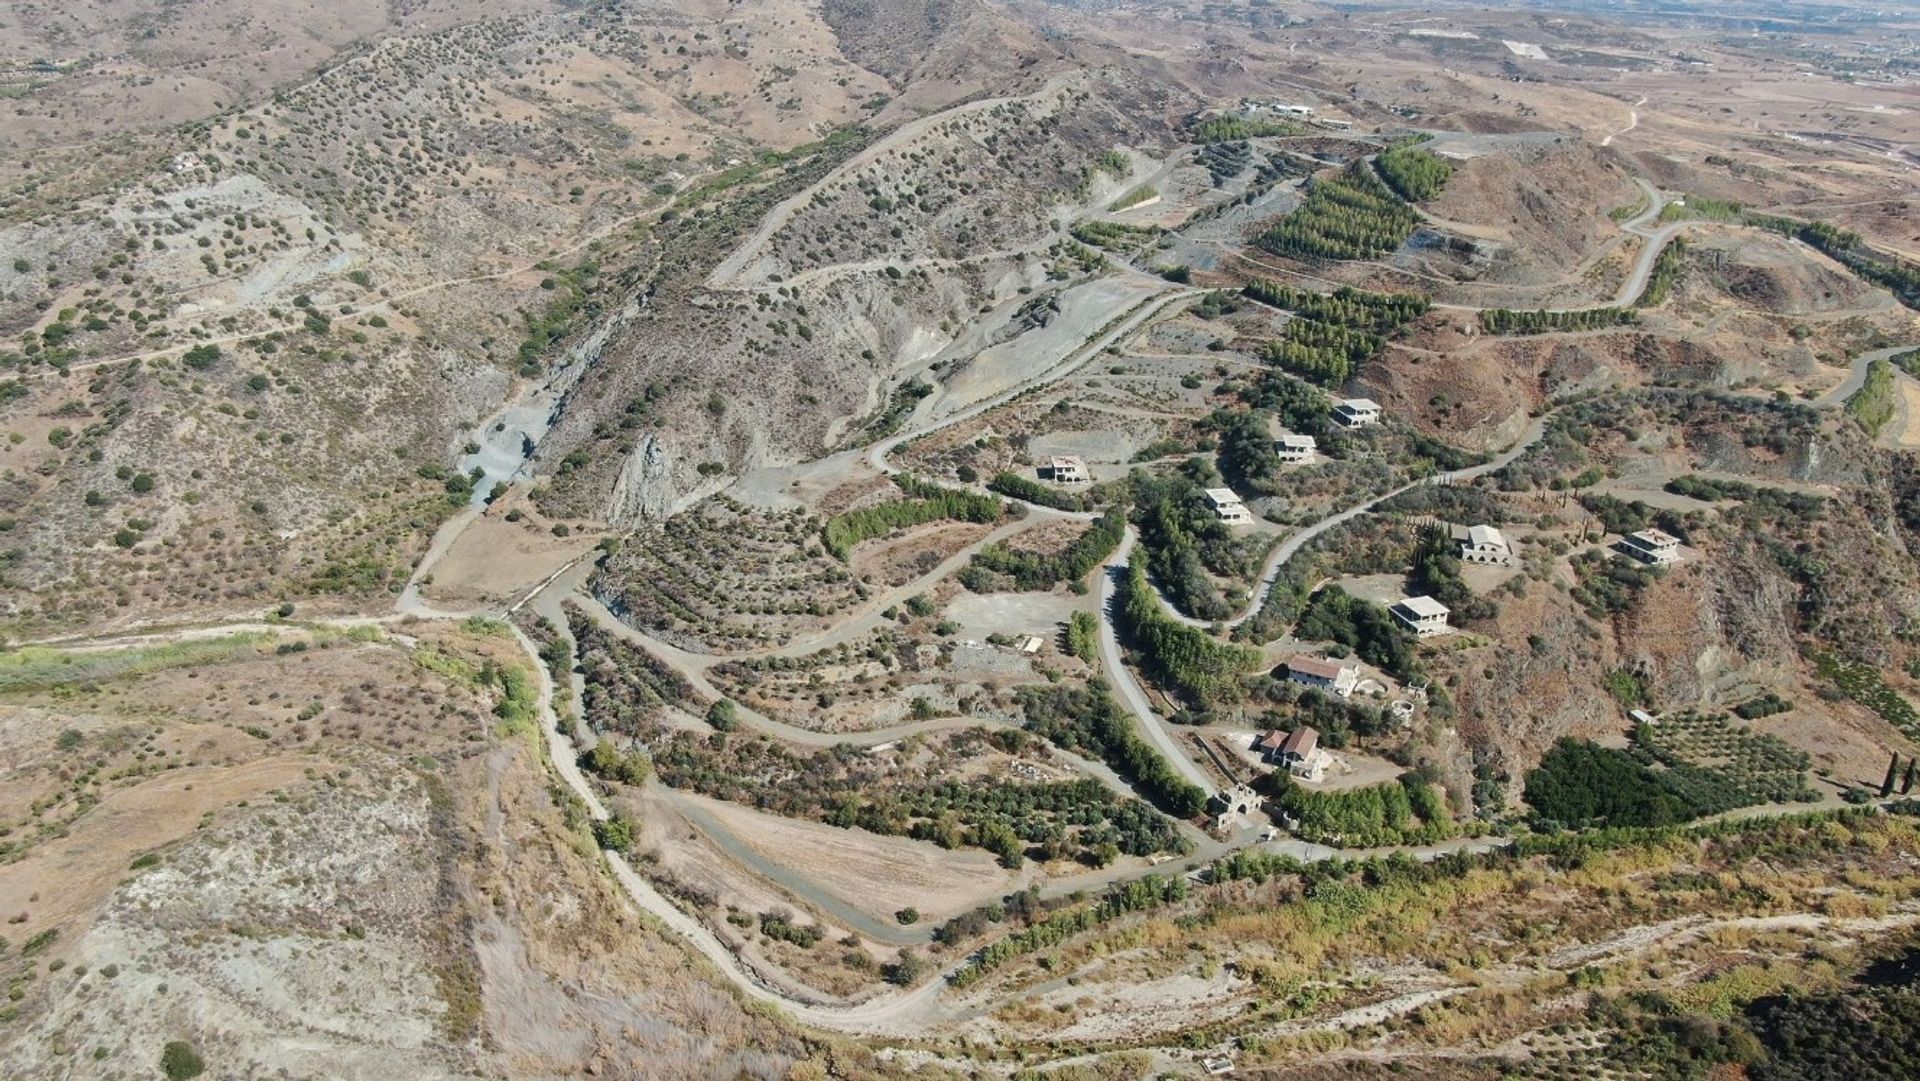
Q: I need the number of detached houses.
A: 9